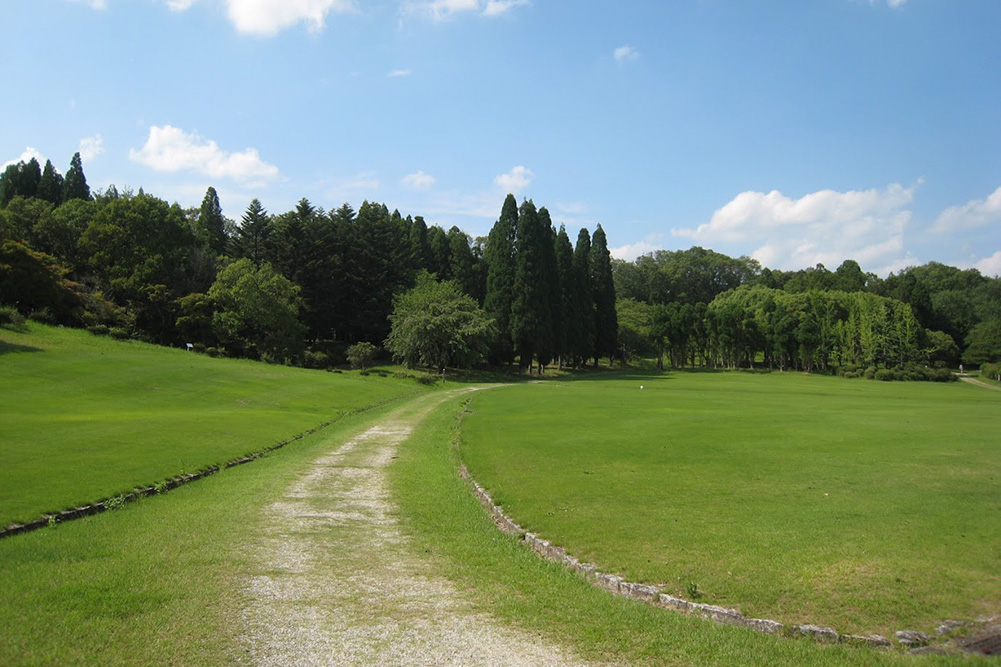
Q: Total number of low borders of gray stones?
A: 2